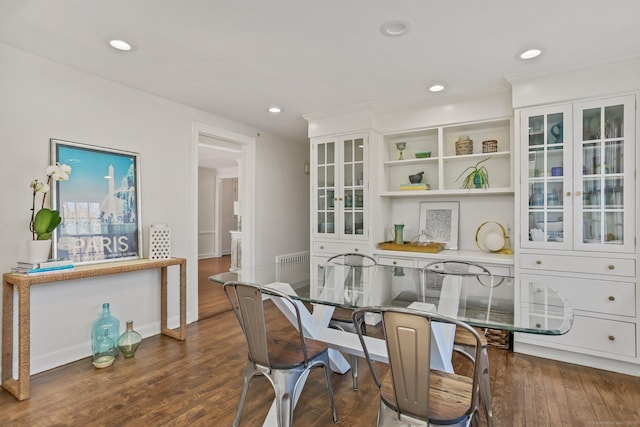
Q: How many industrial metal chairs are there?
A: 4